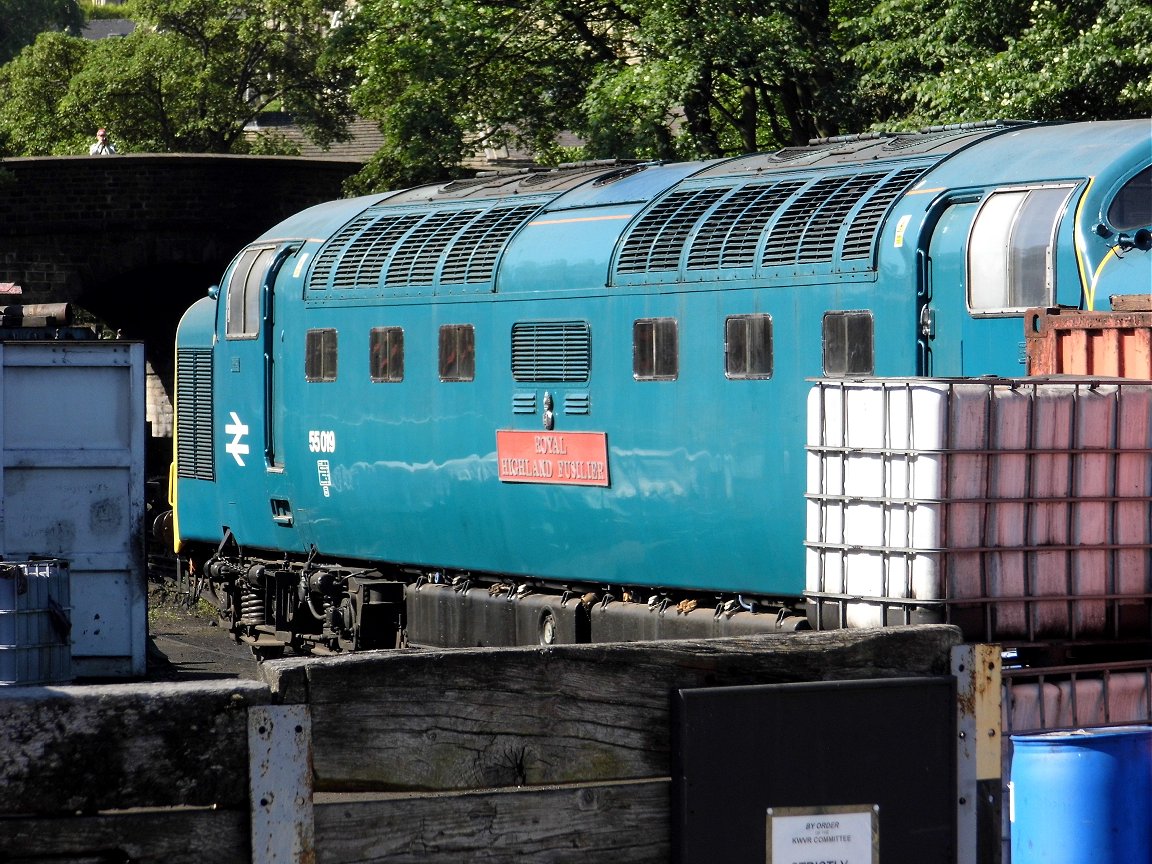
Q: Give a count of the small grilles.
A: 2